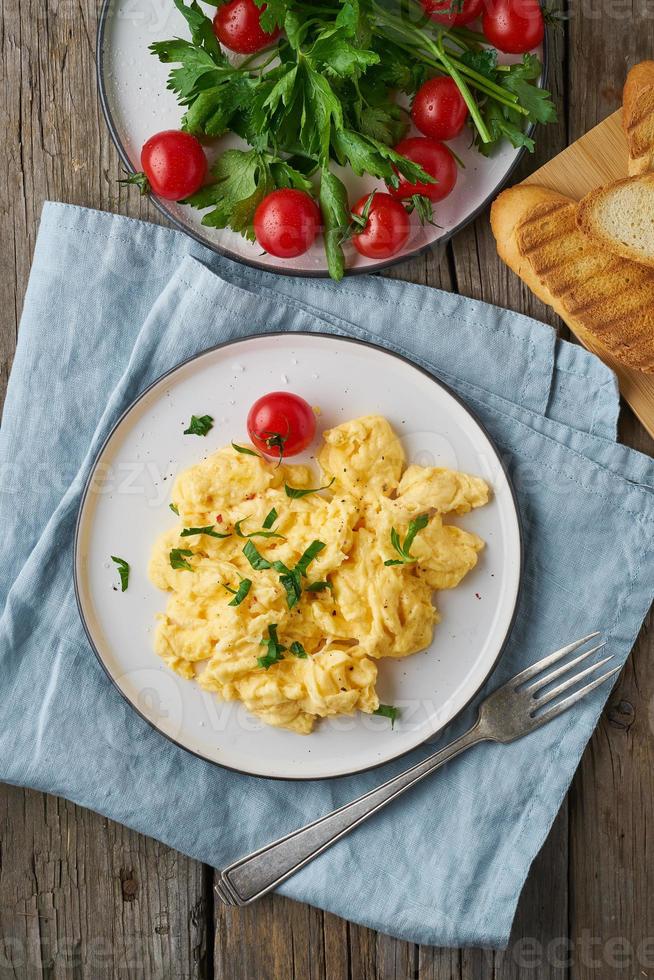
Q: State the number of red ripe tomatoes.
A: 9